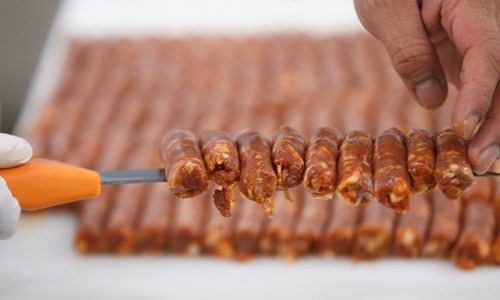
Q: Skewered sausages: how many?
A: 9